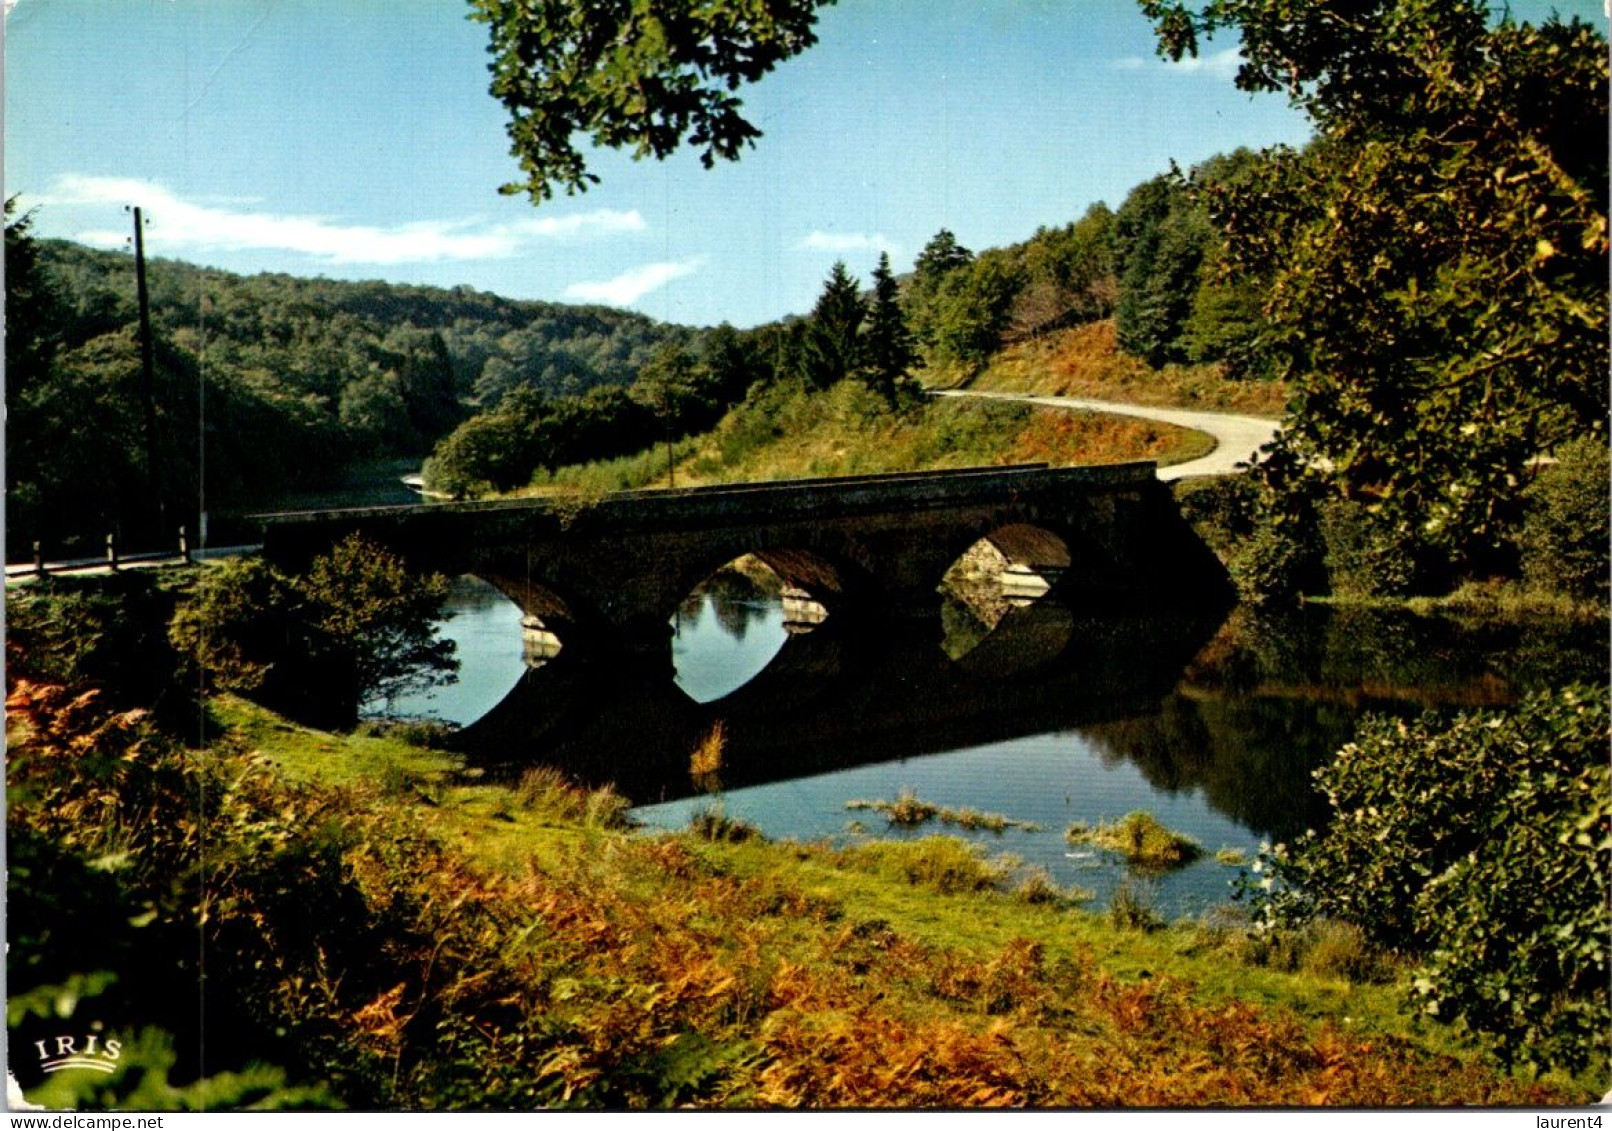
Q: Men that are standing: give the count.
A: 0